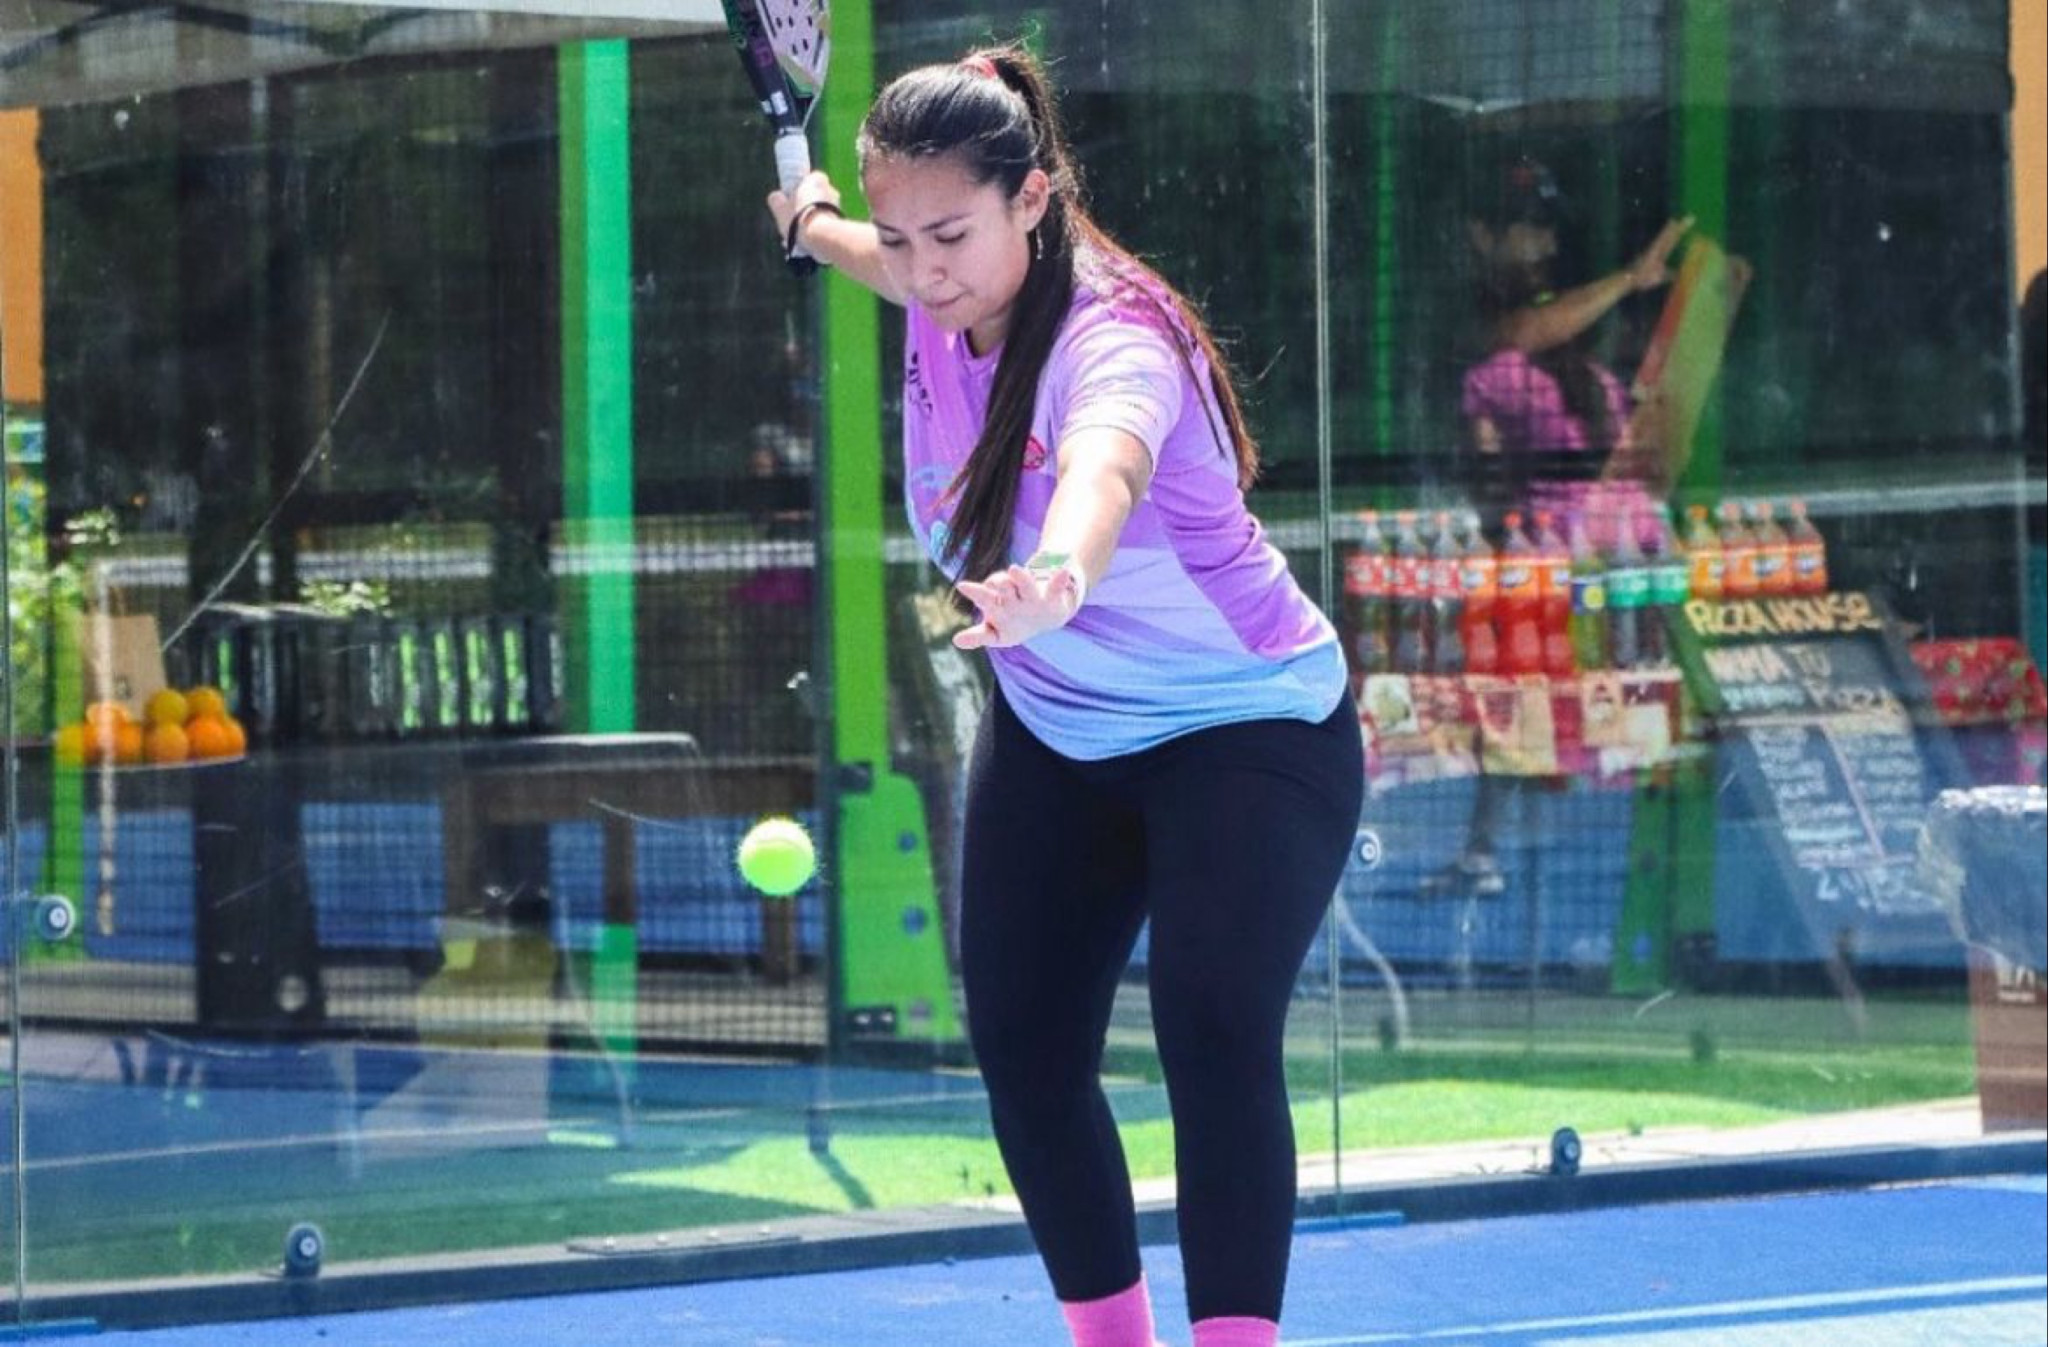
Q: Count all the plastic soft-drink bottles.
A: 13